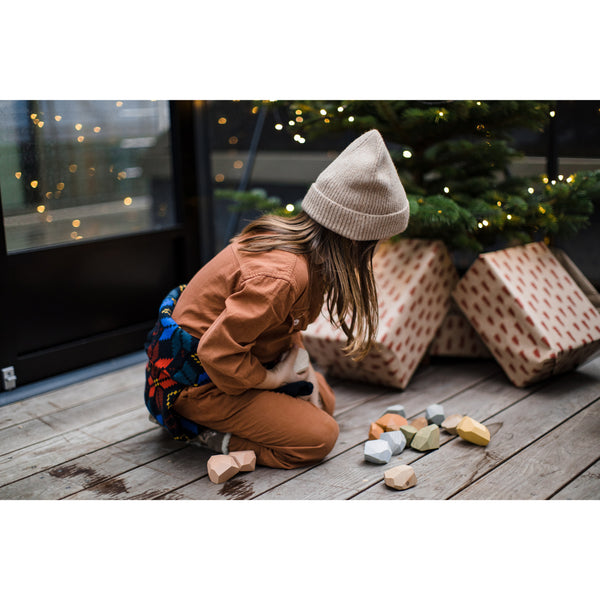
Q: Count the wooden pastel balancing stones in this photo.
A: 14